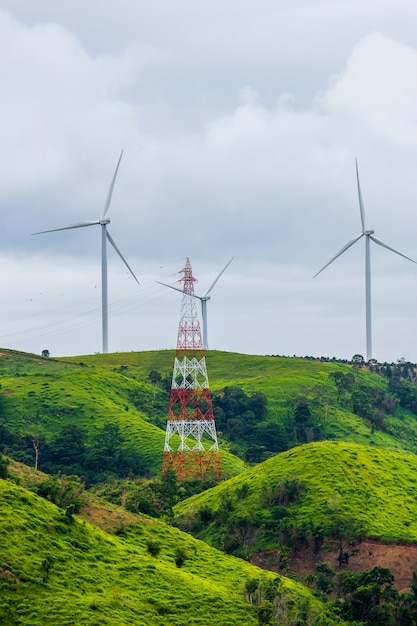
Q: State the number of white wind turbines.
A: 3